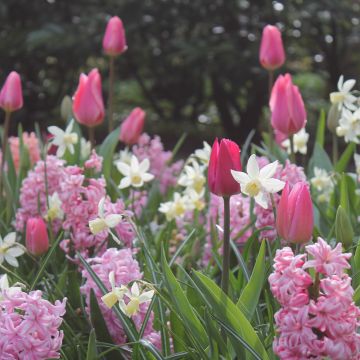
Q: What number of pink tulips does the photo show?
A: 9